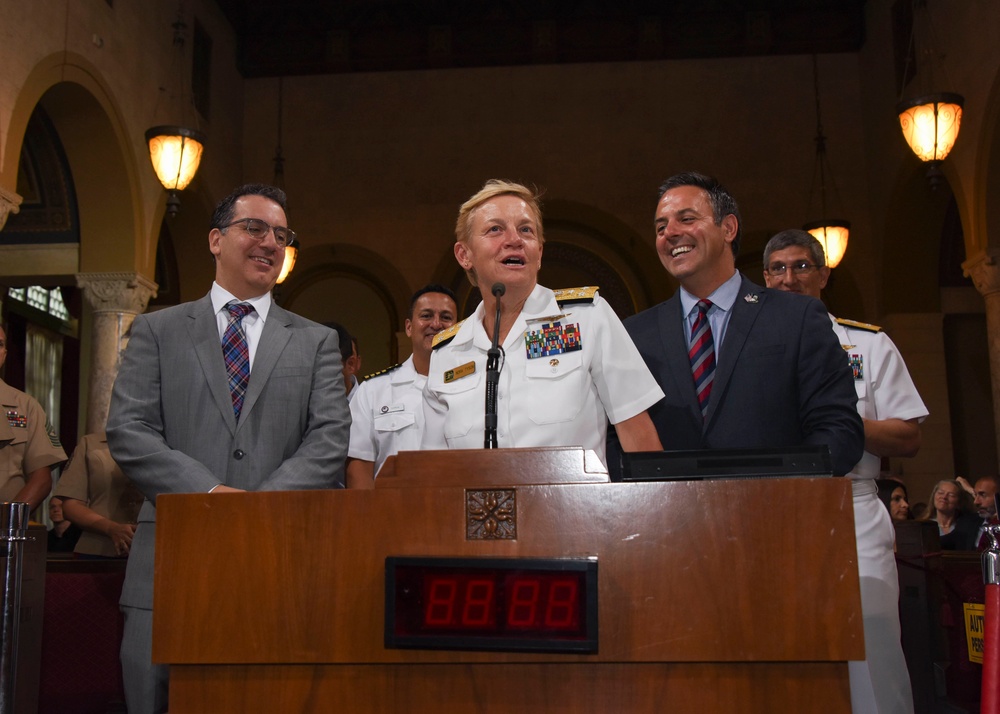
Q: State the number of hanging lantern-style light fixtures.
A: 4